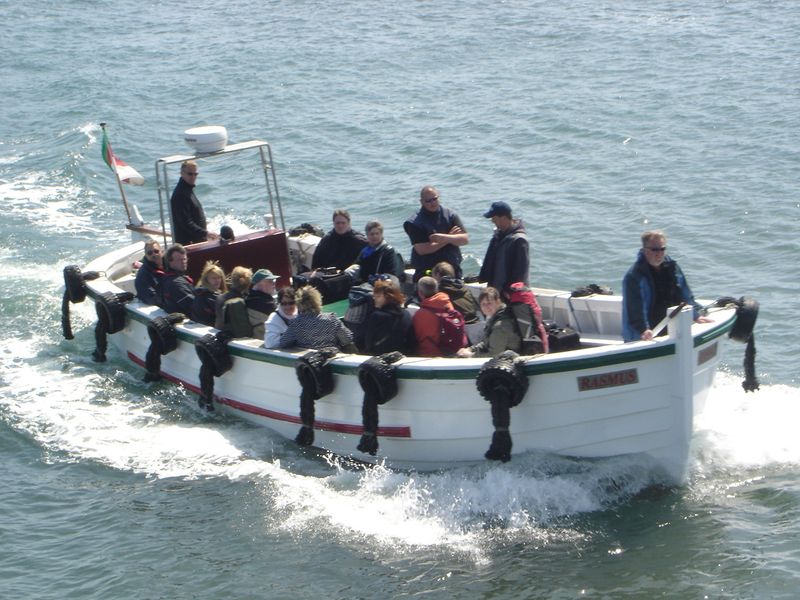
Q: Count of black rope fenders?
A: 8